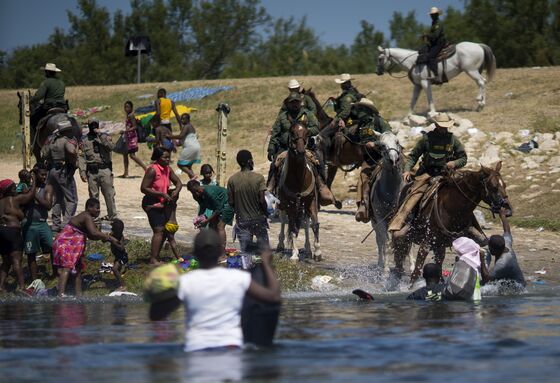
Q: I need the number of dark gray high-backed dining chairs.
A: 0